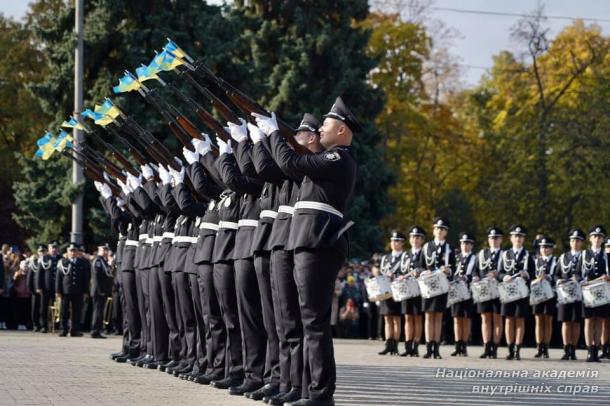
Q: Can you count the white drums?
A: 9